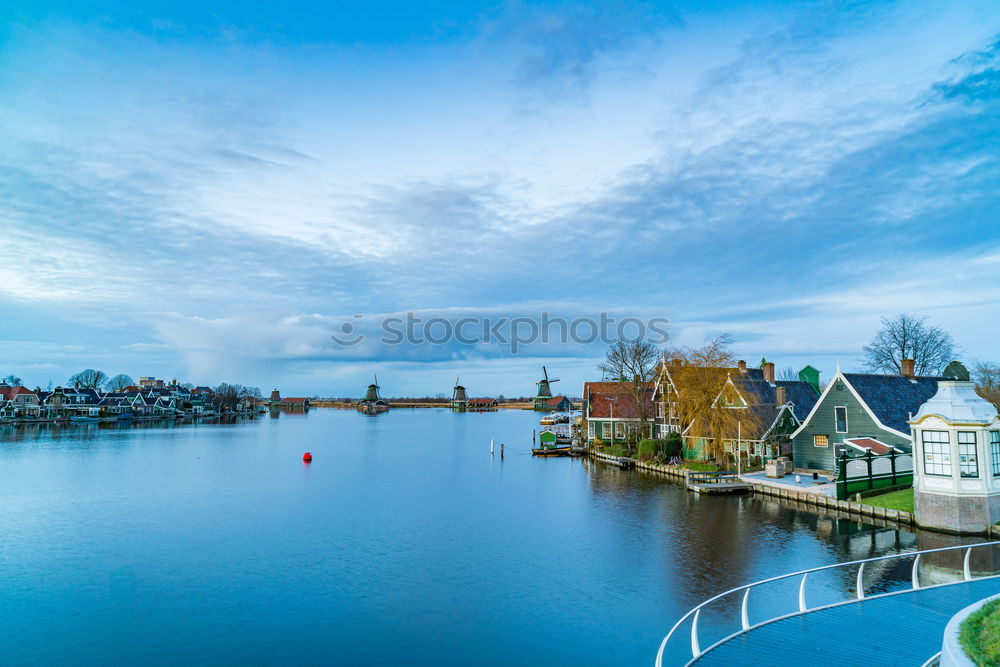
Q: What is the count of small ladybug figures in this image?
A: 0